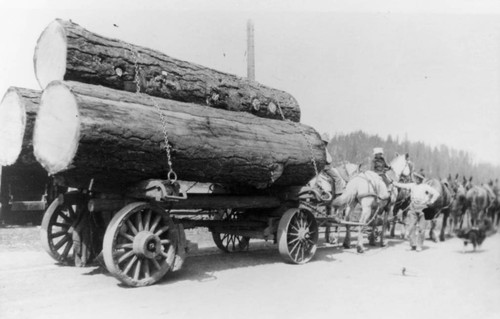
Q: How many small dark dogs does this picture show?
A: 1